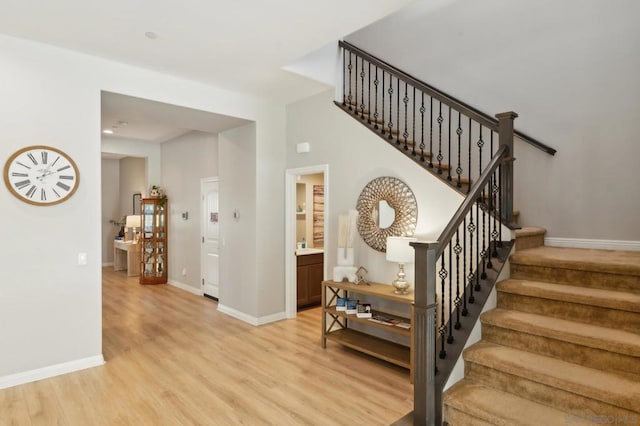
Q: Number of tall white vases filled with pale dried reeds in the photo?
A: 1